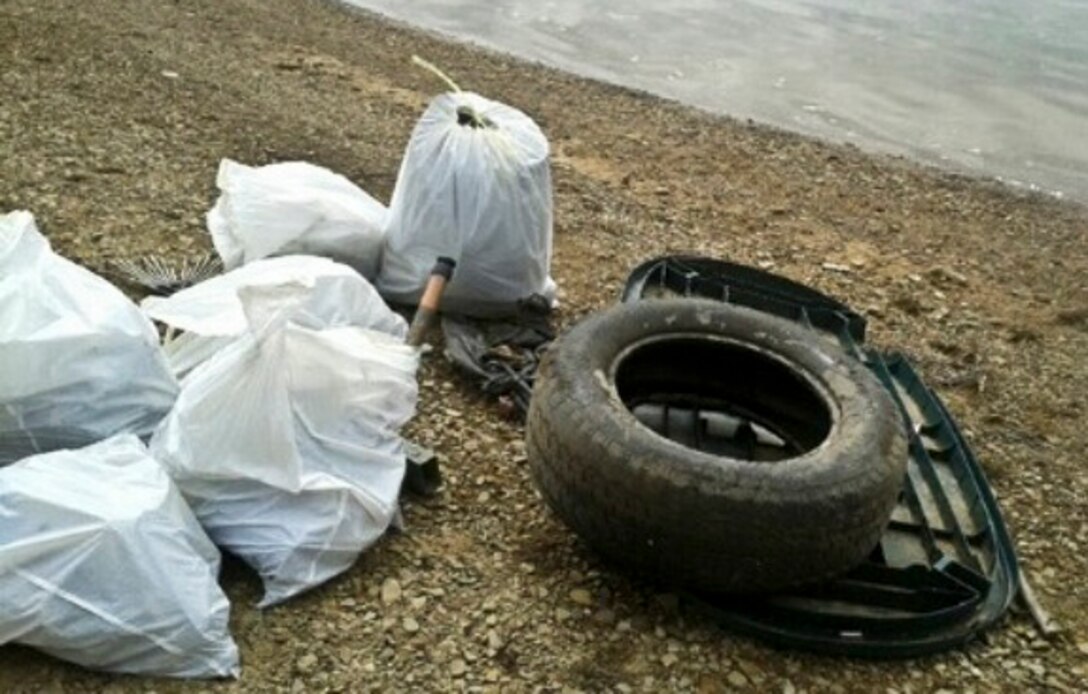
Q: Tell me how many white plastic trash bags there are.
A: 6